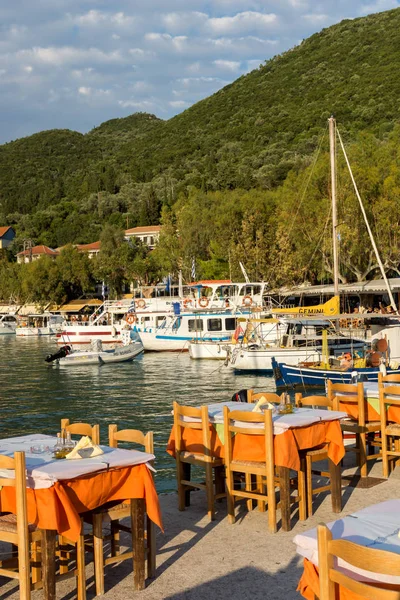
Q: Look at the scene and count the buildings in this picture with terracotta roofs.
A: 4